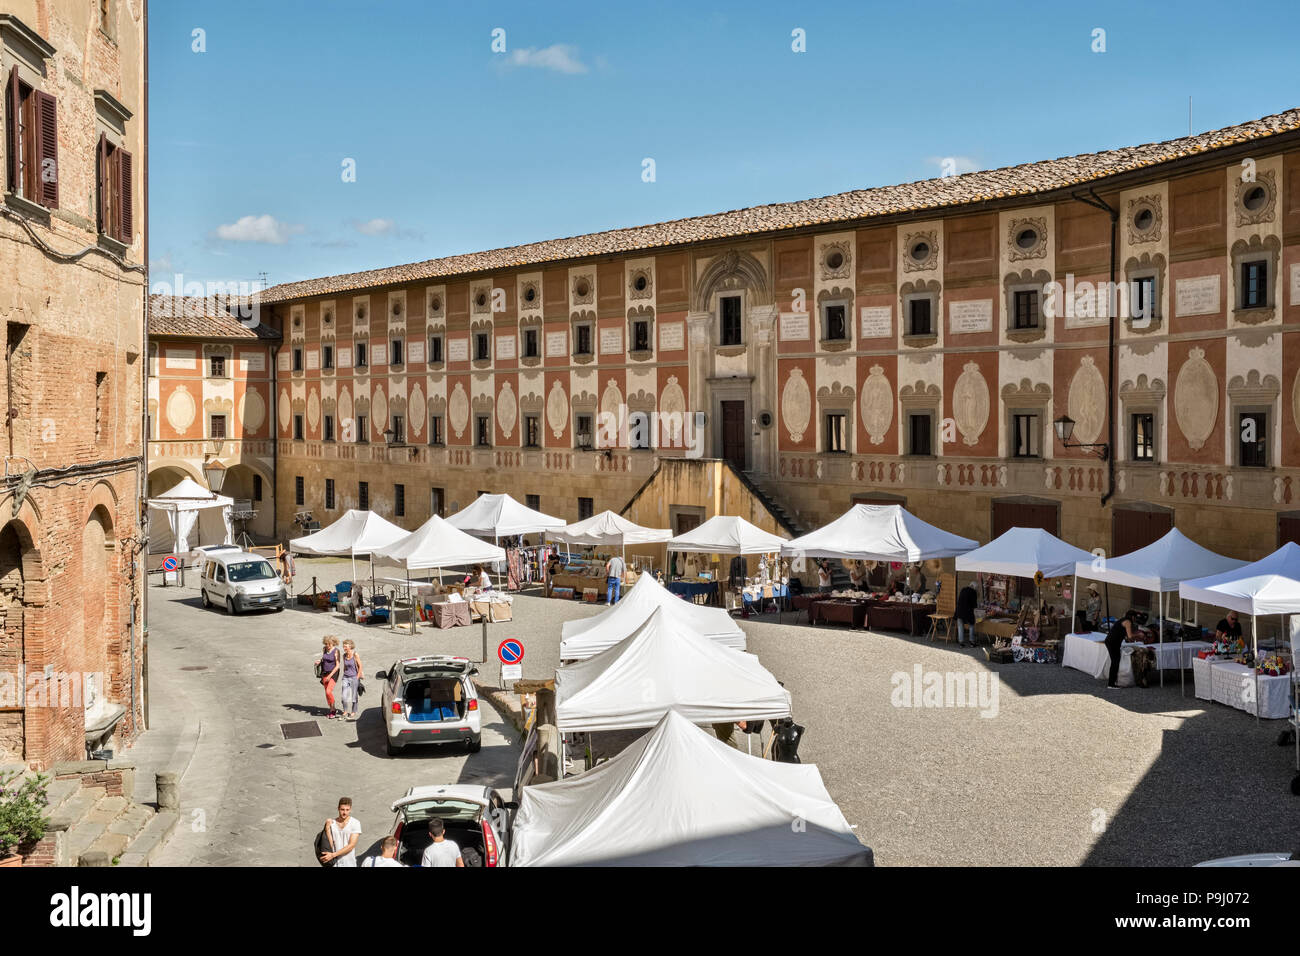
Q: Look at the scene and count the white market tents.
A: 13